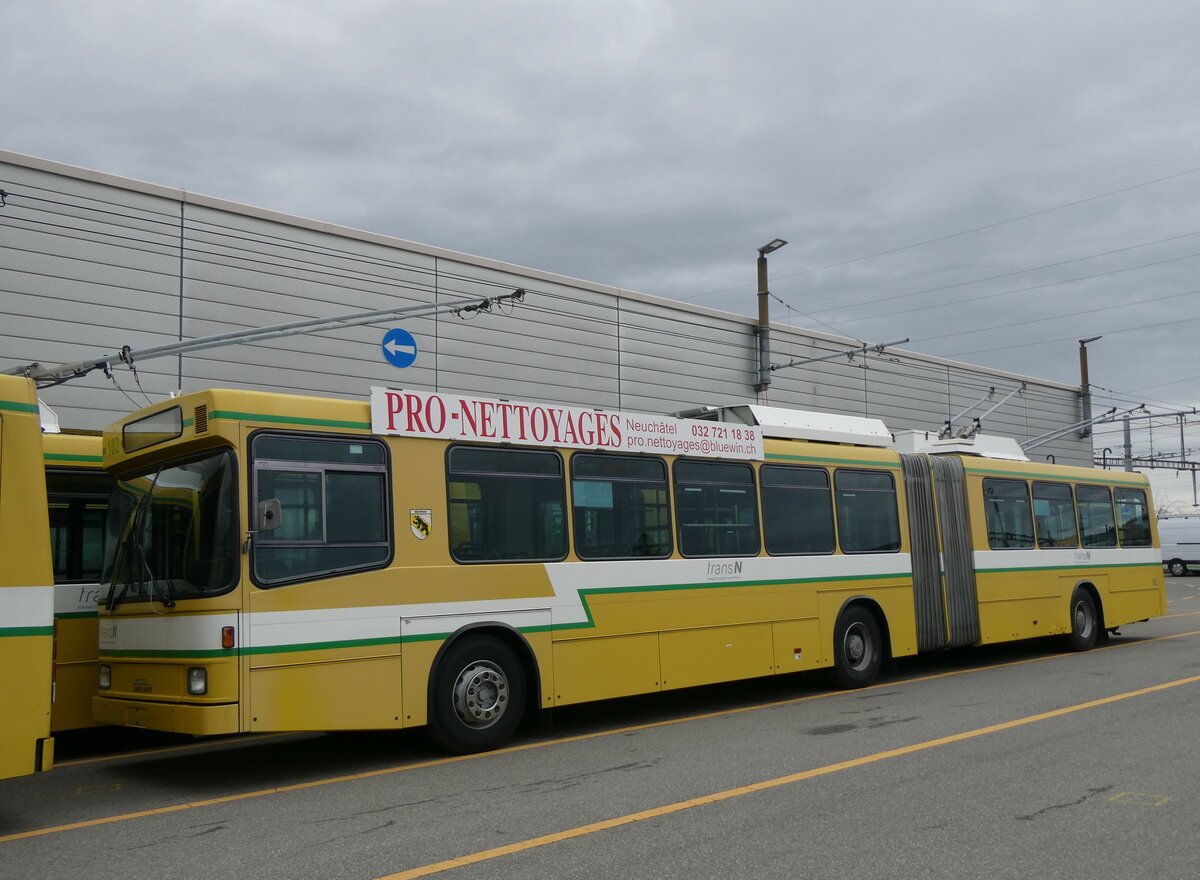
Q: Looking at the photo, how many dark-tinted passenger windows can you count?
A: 9